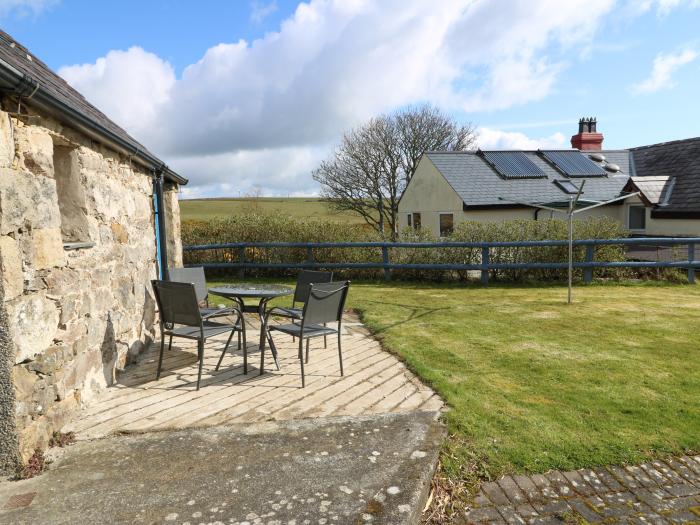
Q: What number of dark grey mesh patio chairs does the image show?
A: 4